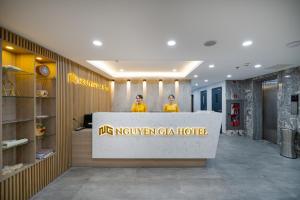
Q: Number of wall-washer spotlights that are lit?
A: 5